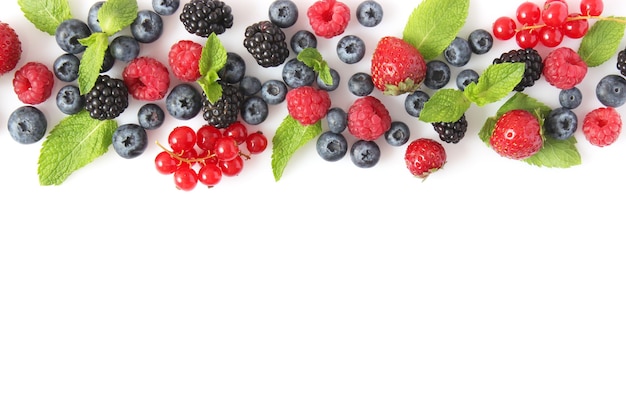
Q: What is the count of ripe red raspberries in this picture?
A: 8